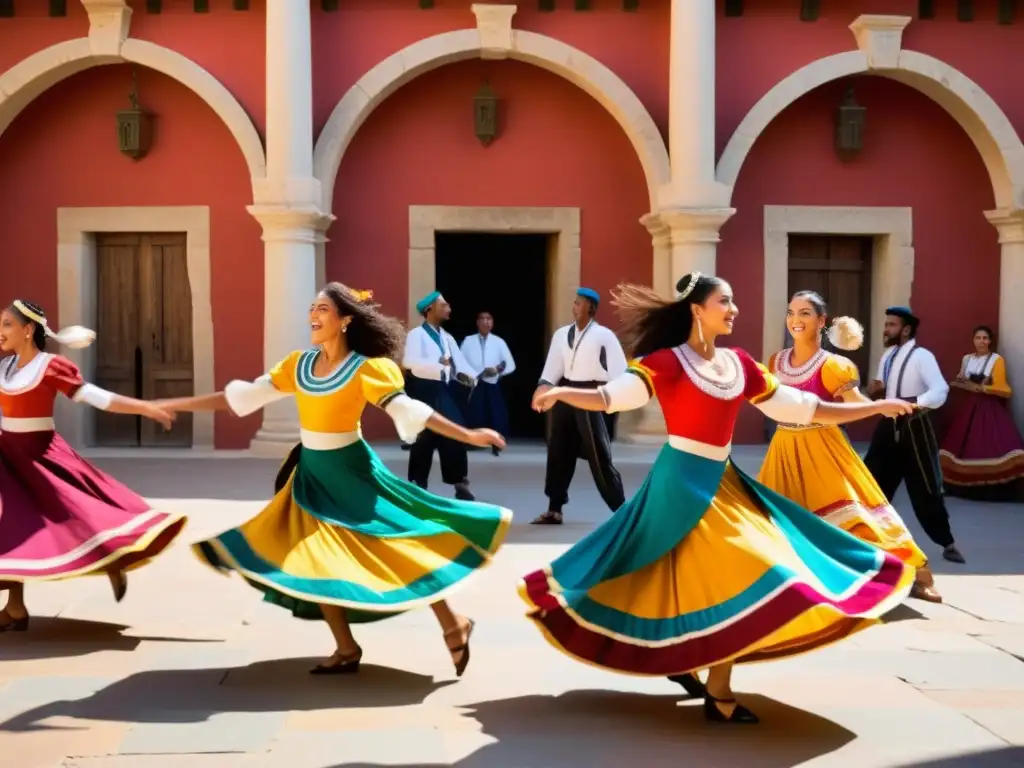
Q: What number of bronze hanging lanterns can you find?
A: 3